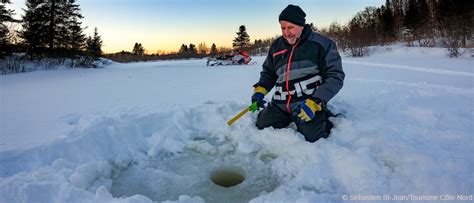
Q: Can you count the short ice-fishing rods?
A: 1